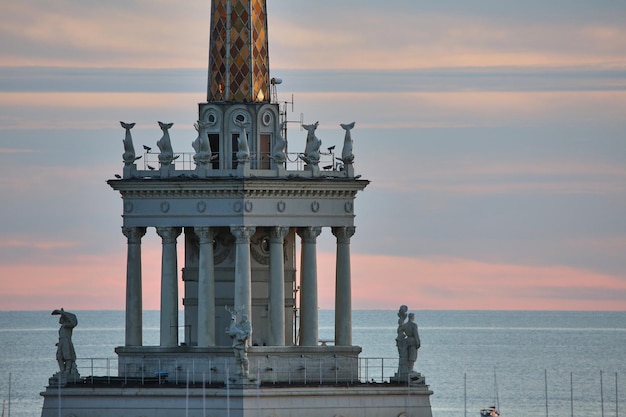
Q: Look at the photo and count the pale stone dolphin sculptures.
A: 7